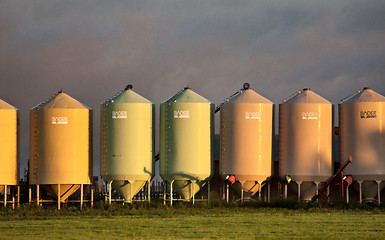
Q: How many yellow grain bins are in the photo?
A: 2